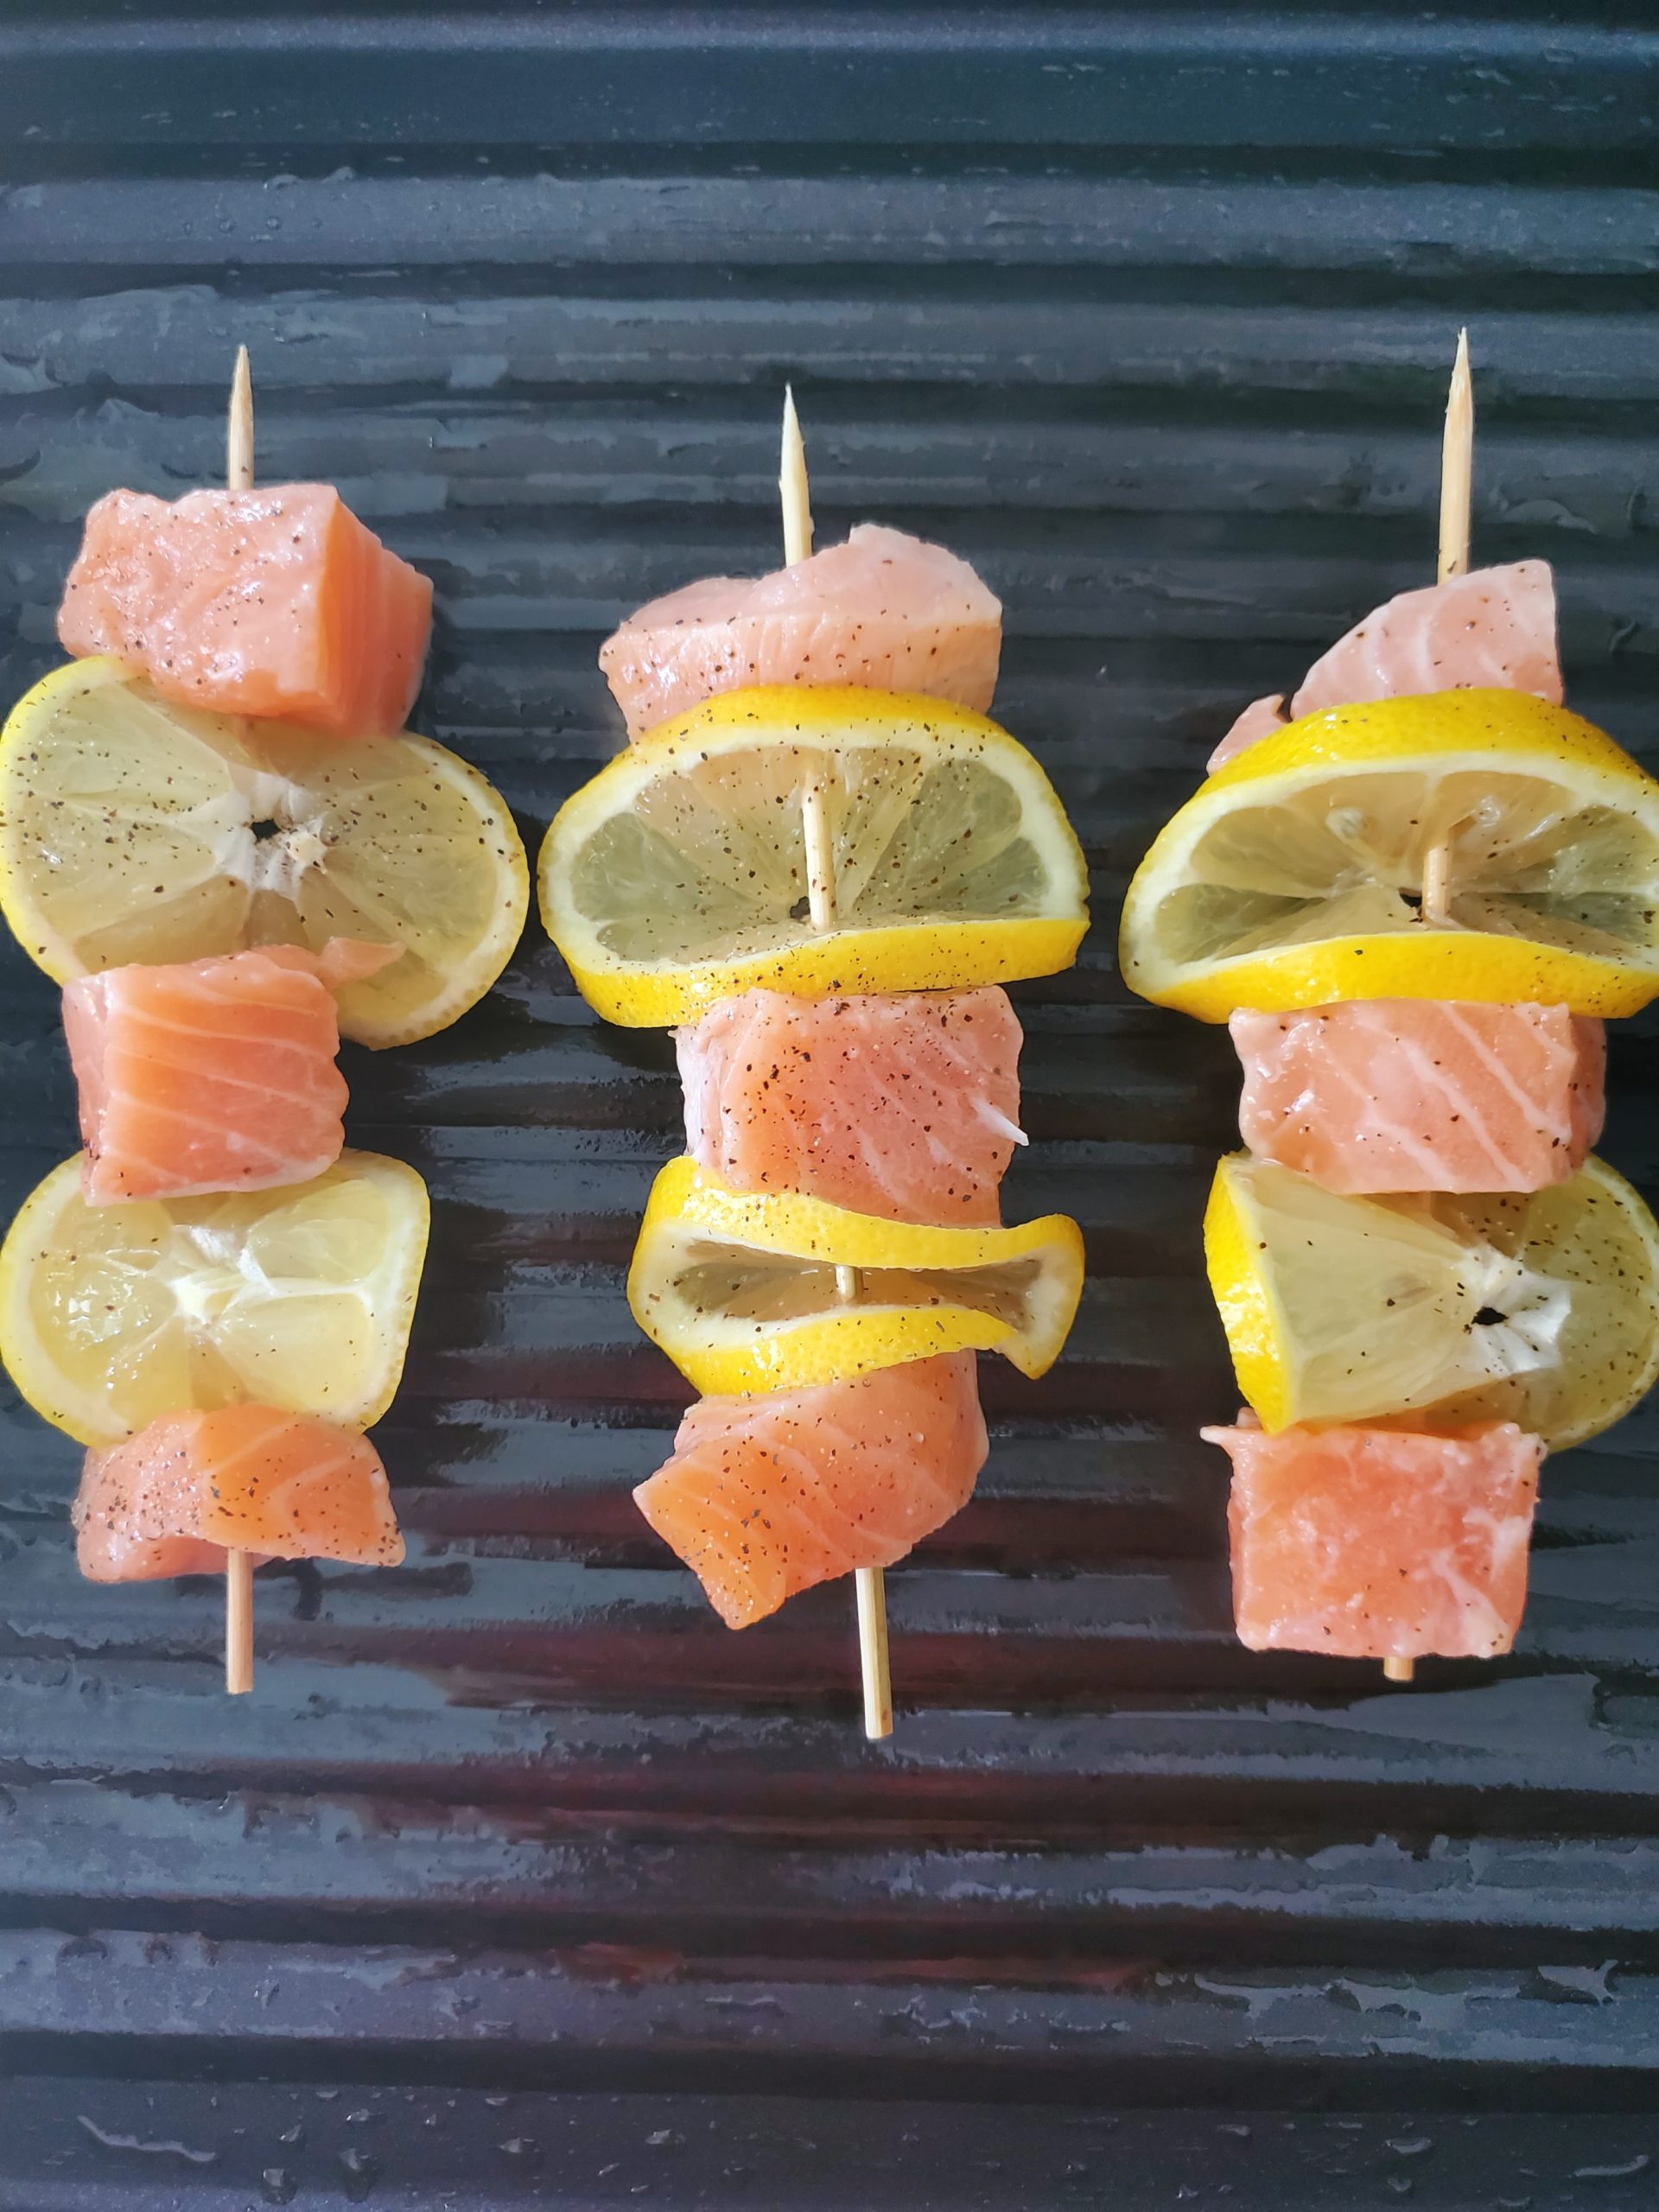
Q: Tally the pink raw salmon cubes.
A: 9